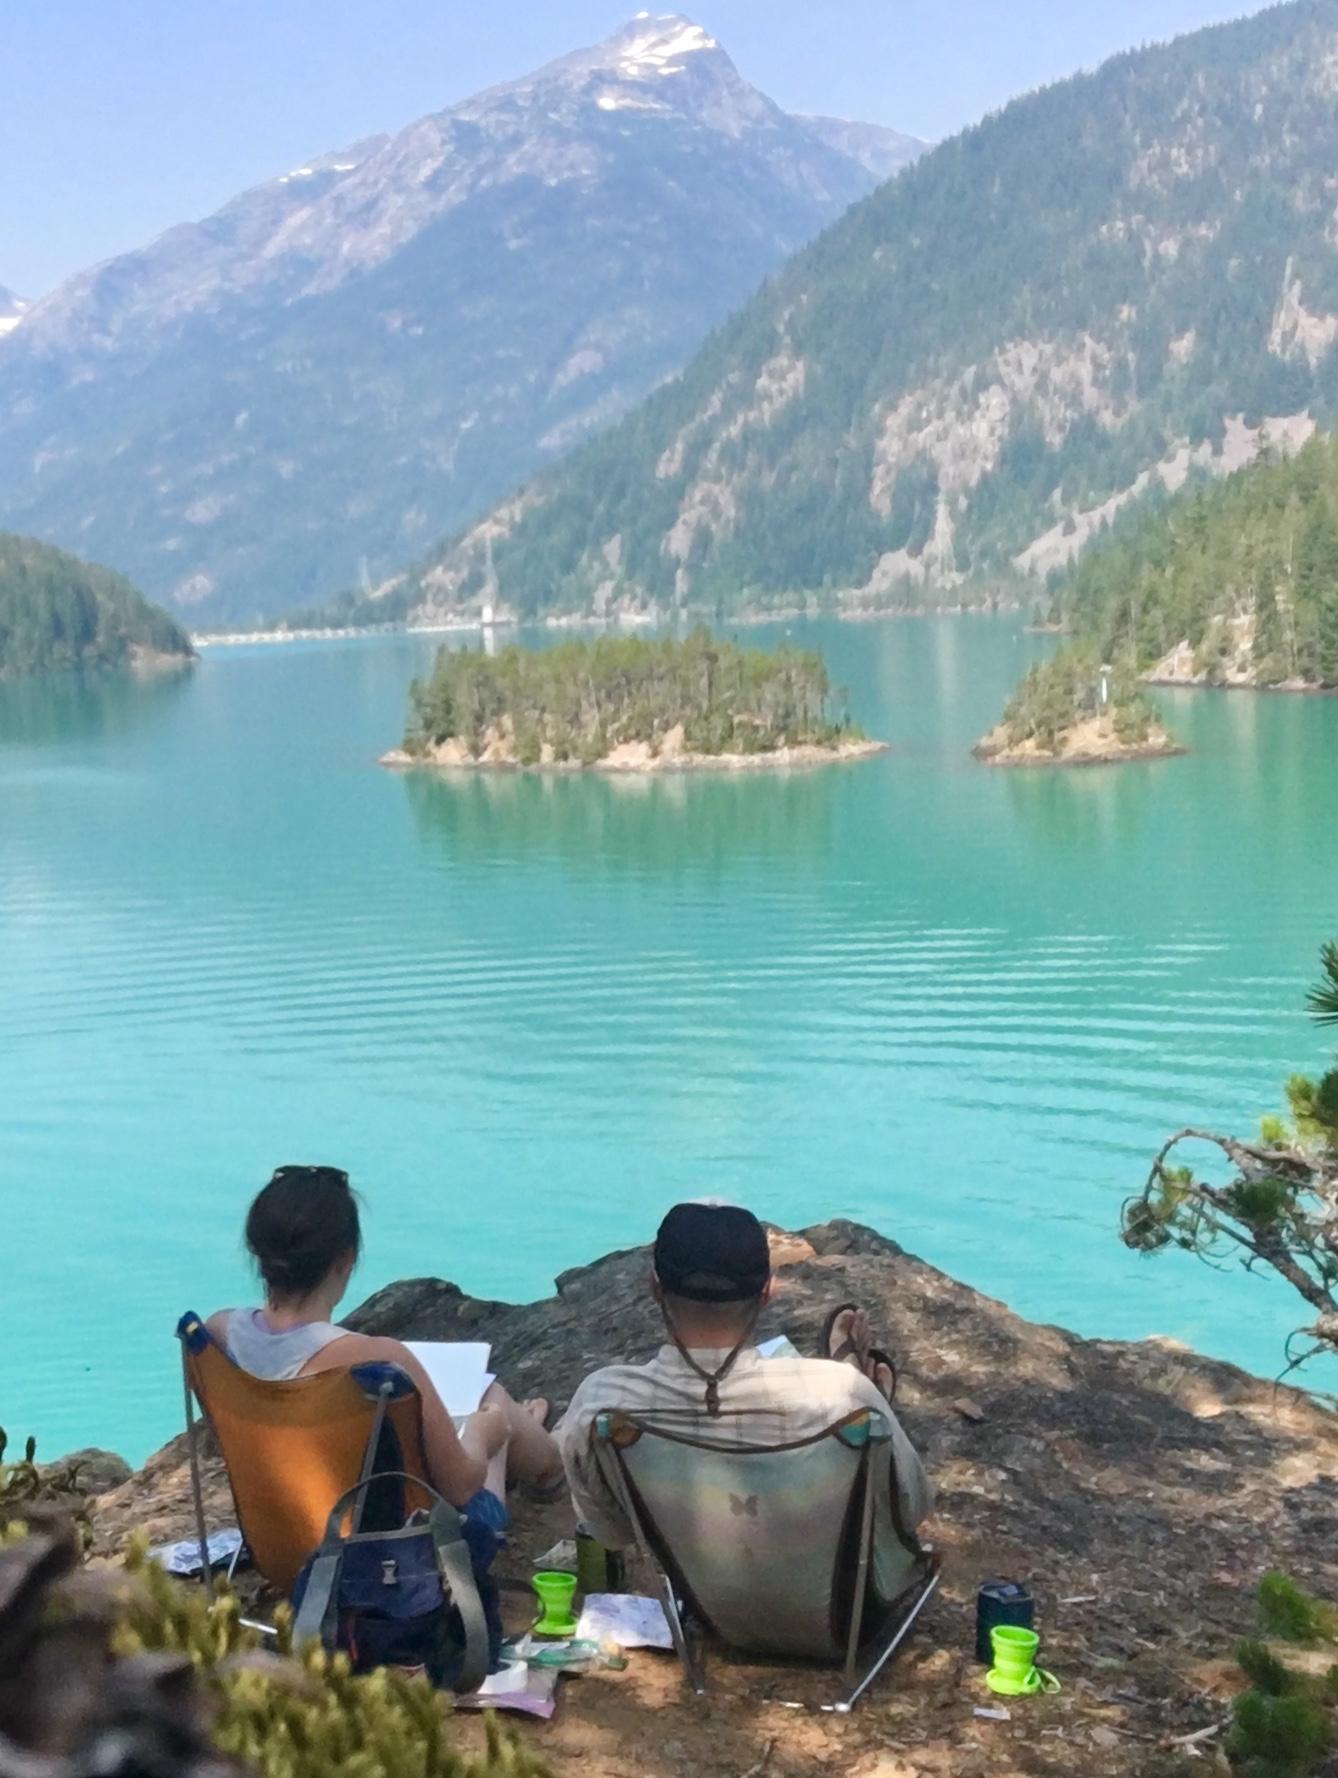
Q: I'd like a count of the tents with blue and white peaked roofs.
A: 0